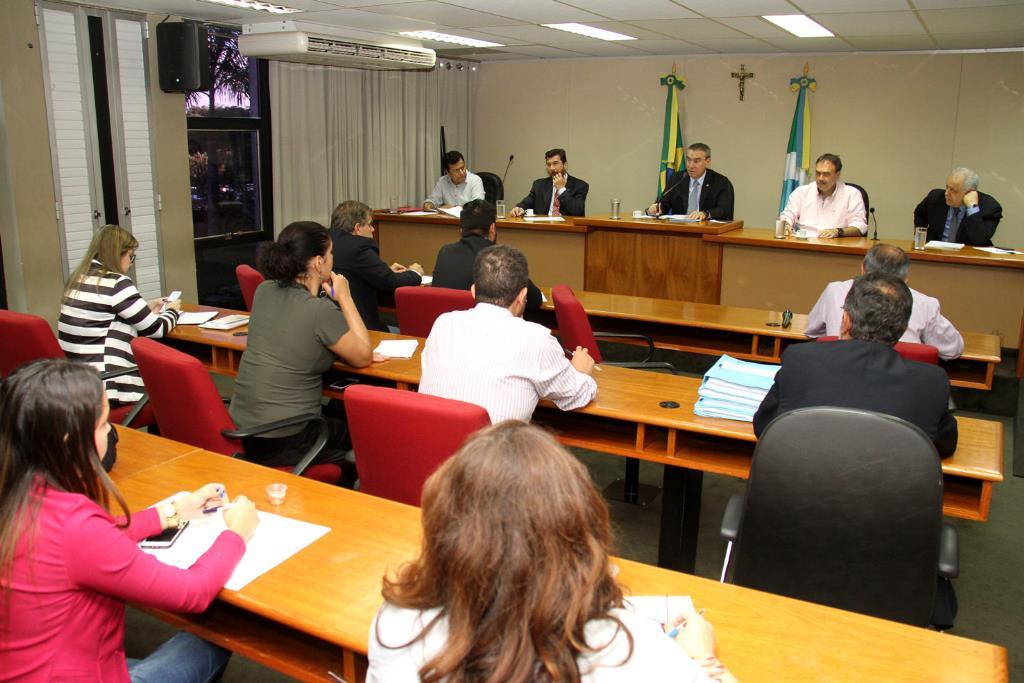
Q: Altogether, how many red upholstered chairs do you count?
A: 7